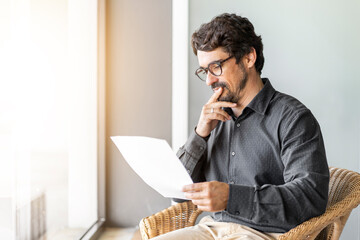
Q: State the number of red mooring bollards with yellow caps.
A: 0